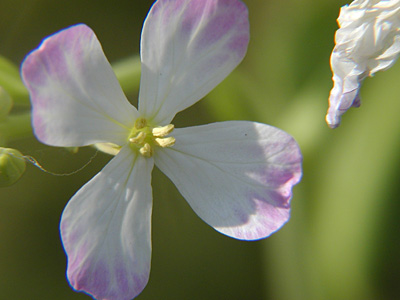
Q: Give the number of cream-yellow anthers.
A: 4